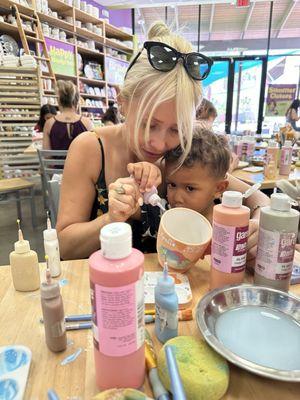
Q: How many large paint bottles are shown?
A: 3